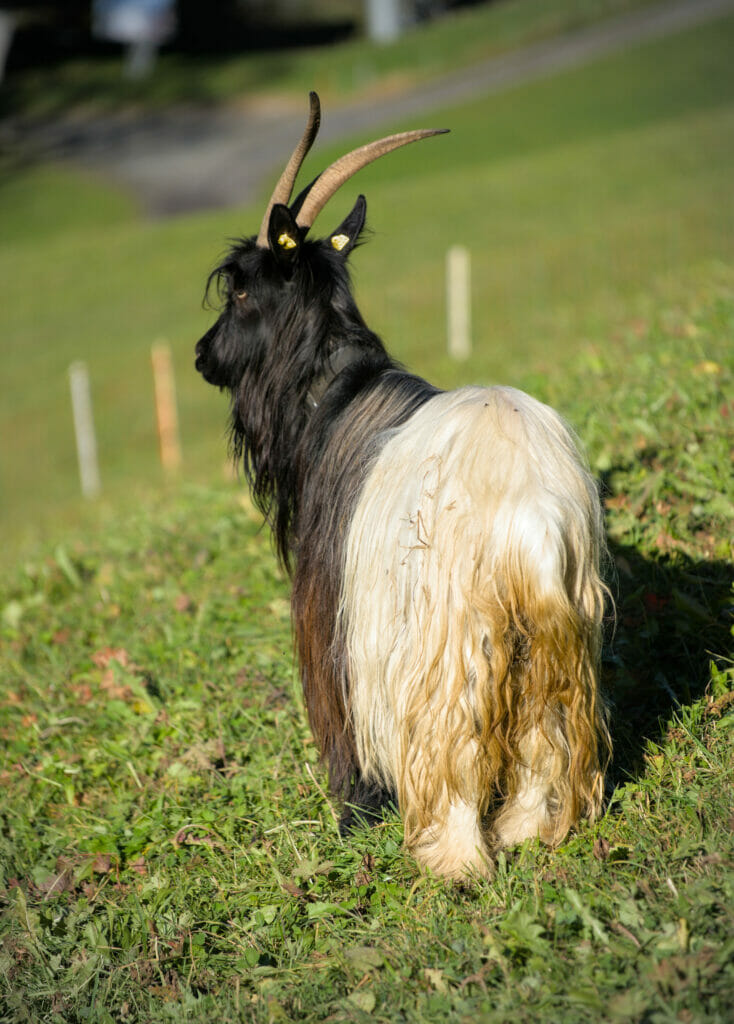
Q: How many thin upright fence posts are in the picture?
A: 3